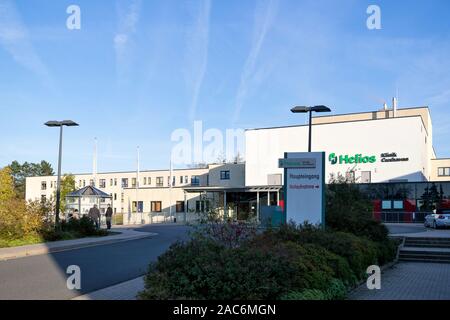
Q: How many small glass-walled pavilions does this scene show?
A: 1